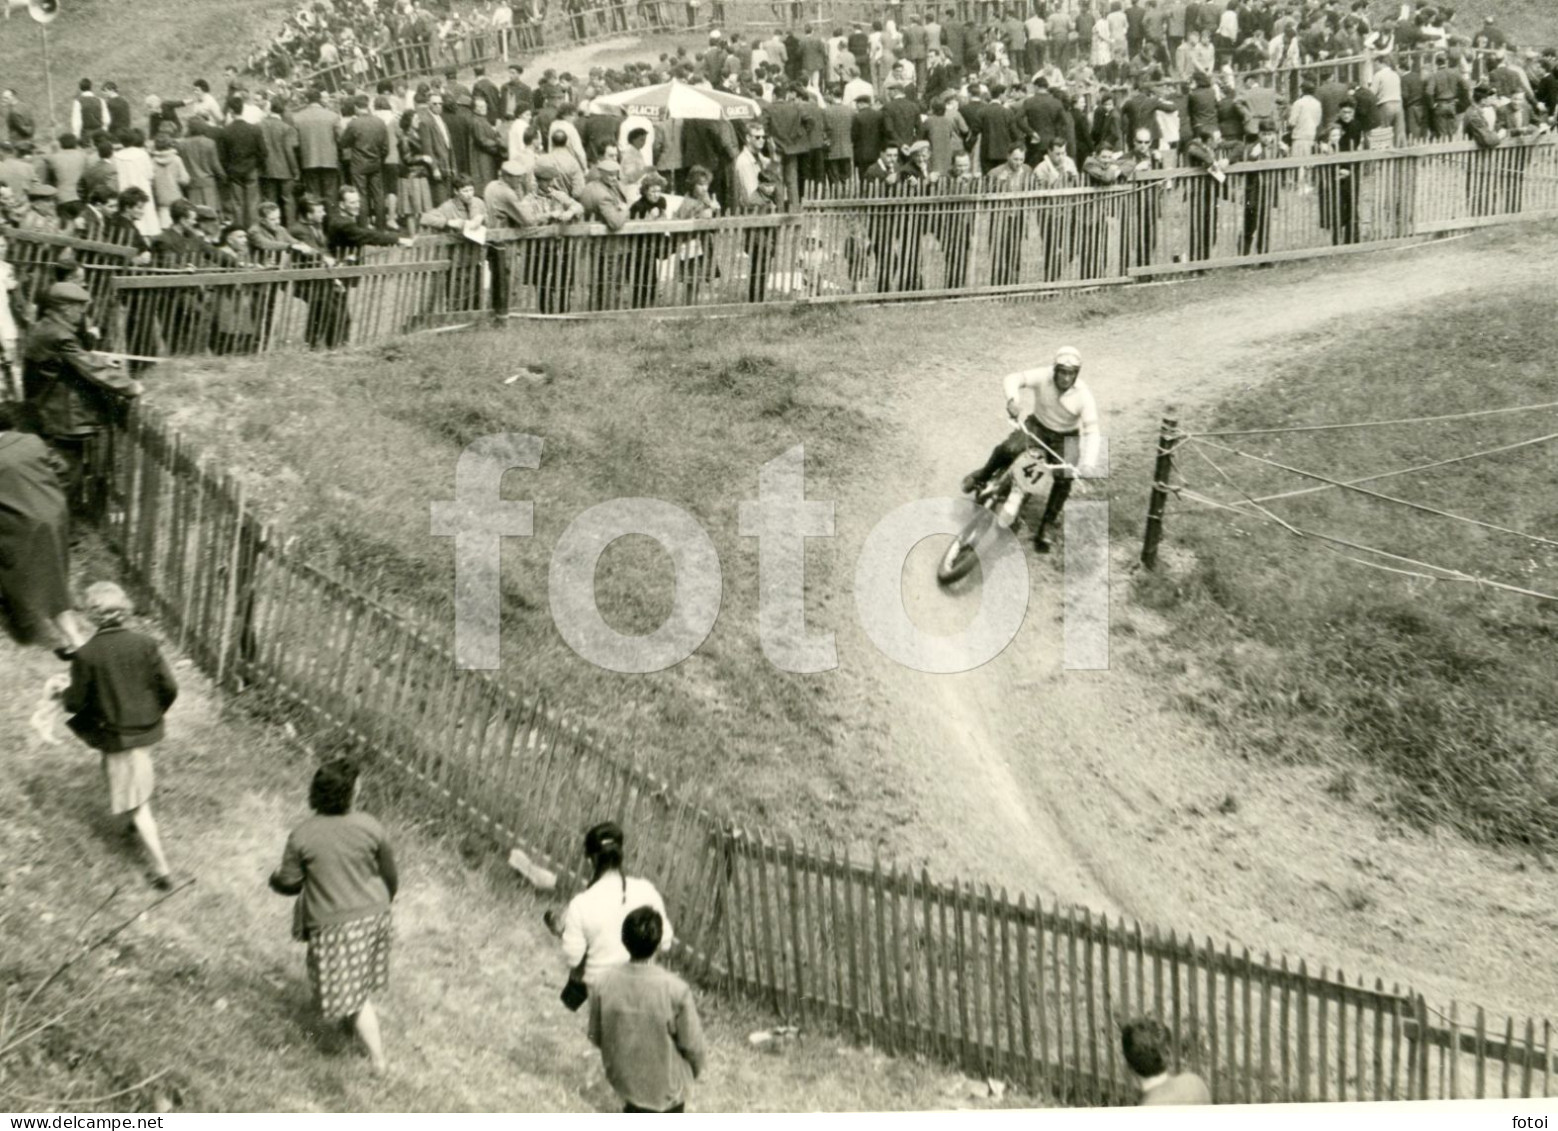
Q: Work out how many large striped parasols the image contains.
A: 1